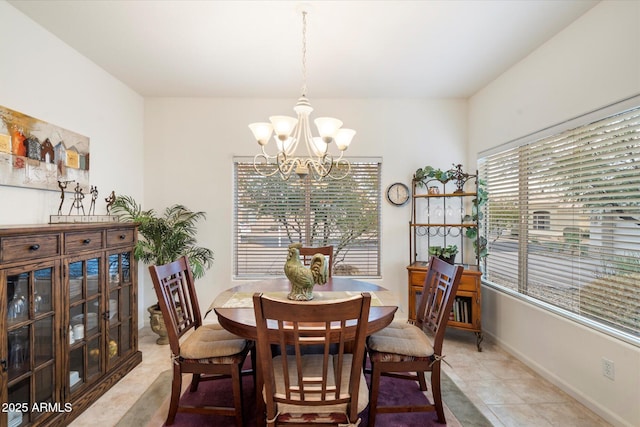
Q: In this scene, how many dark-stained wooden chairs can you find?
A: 4